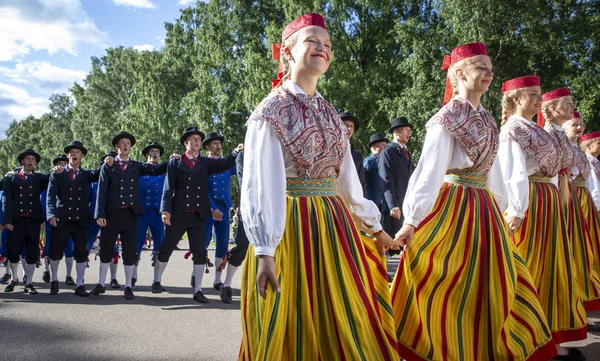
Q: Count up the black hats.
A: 11